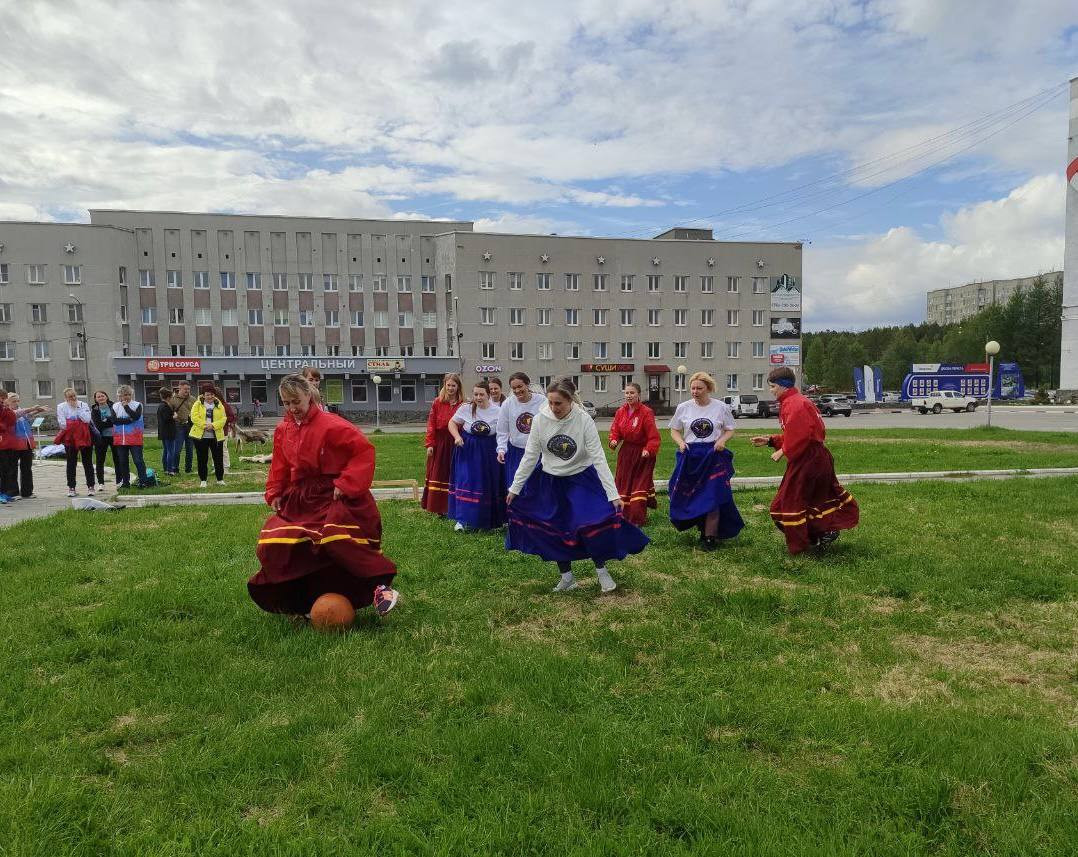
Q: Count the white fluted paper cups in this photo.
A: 0